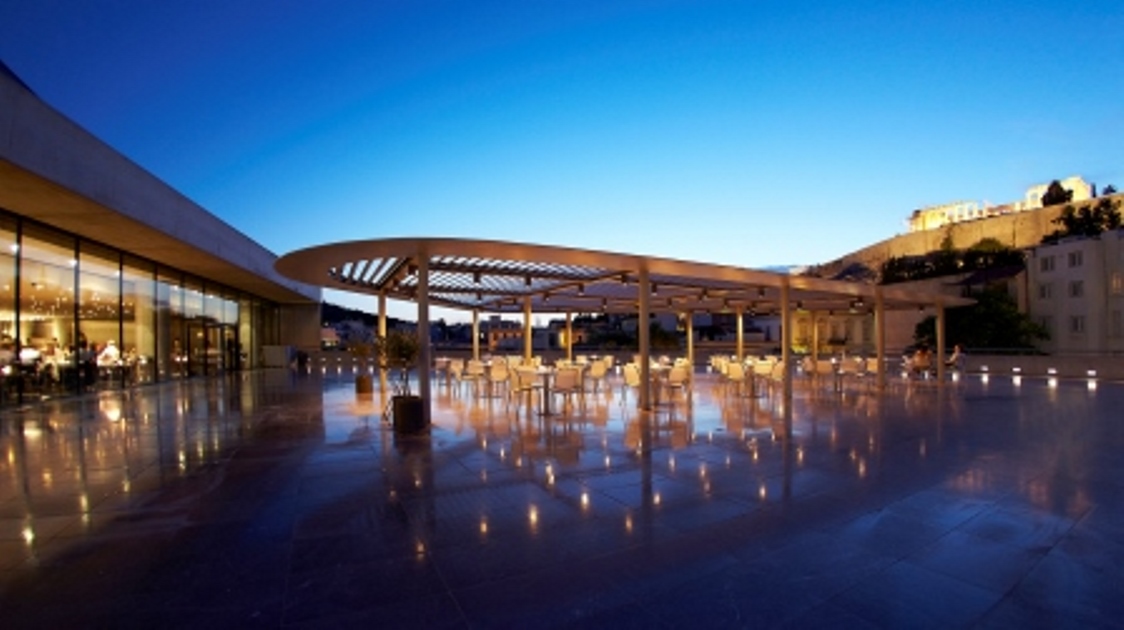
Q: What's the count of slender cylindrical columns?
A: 12